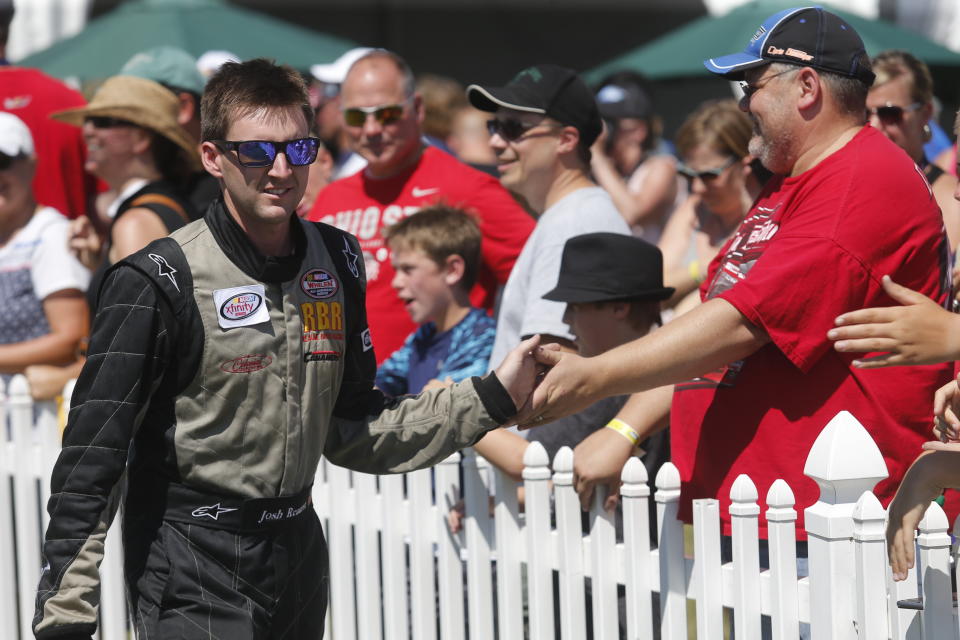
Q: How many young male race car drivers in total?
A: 1